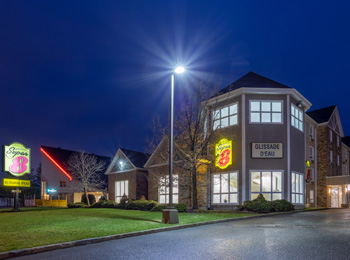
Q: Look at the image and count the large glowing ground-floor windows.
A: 5